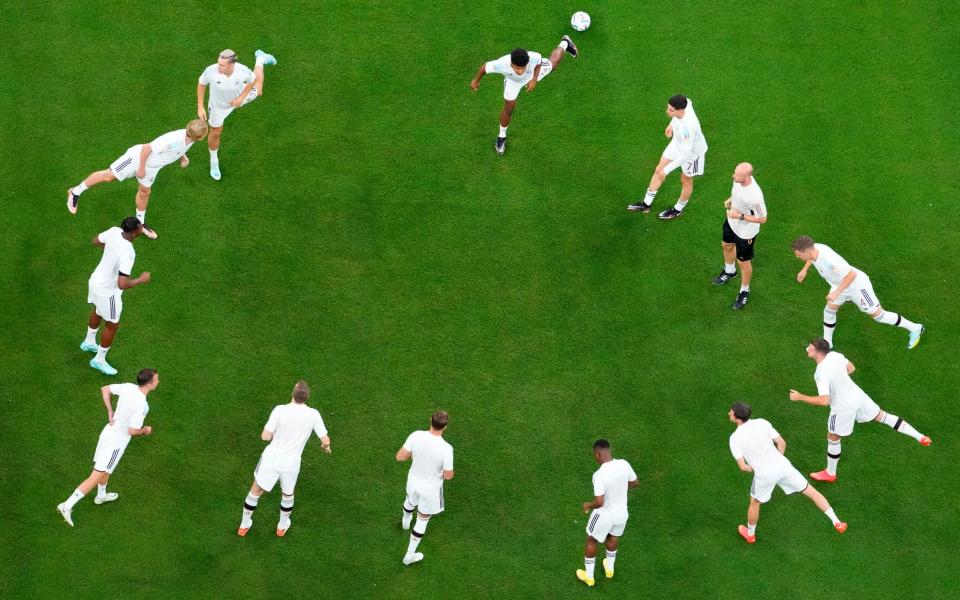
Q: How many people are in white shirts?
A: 13